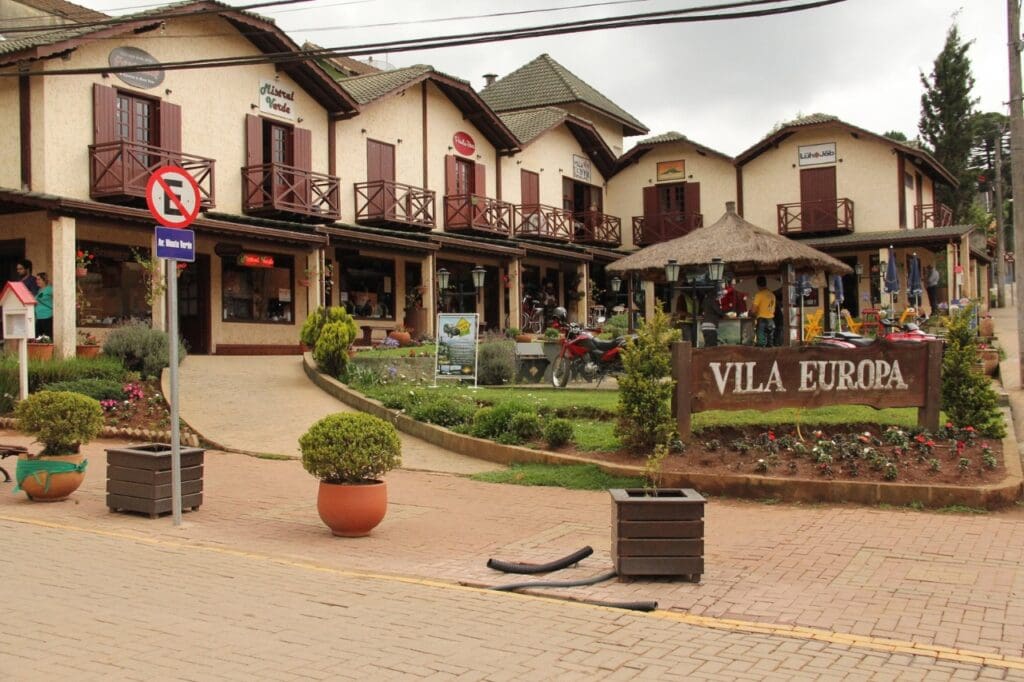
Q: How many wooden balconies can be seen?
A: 9